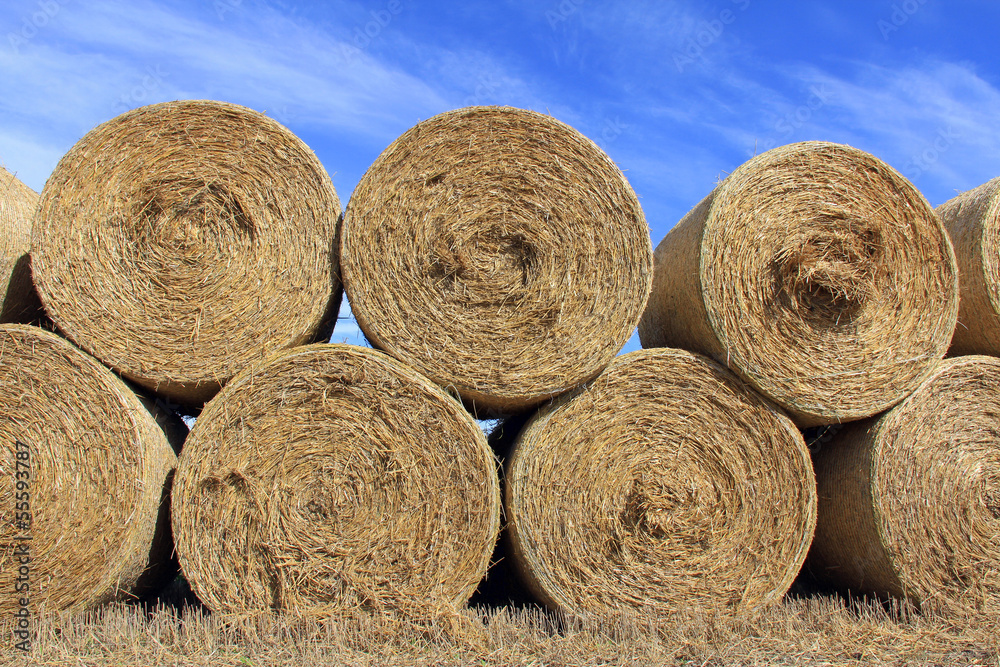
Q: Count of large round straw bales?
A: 9